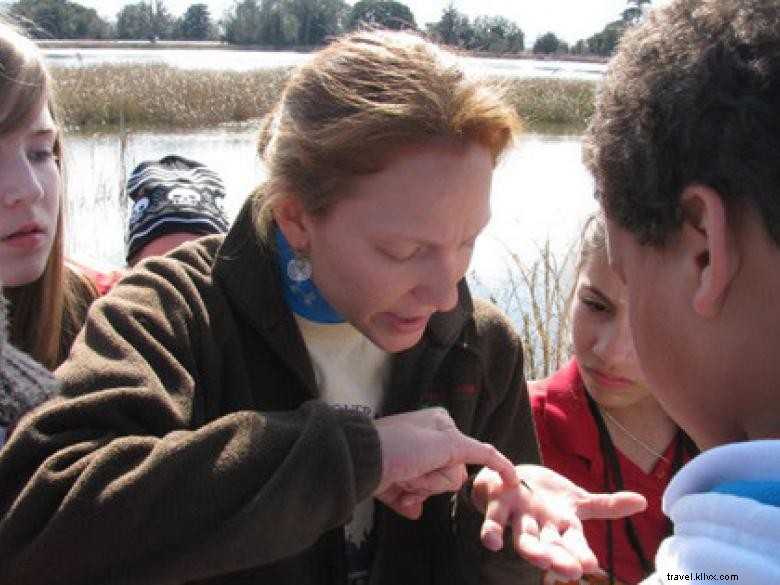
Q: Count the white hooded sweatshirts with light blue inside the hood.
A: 1